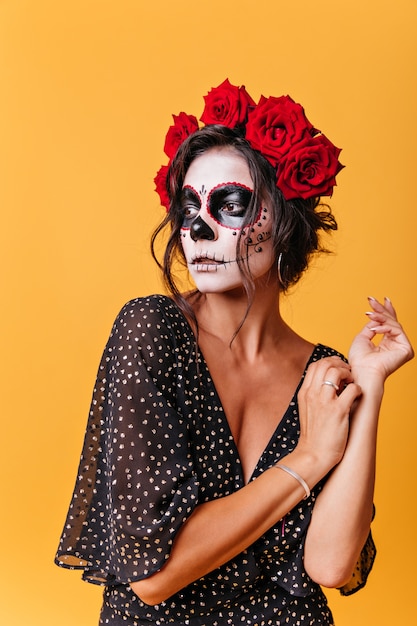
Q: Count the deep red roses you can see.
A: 5